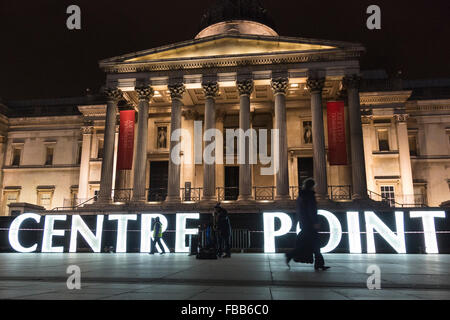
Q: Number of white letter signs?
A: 11